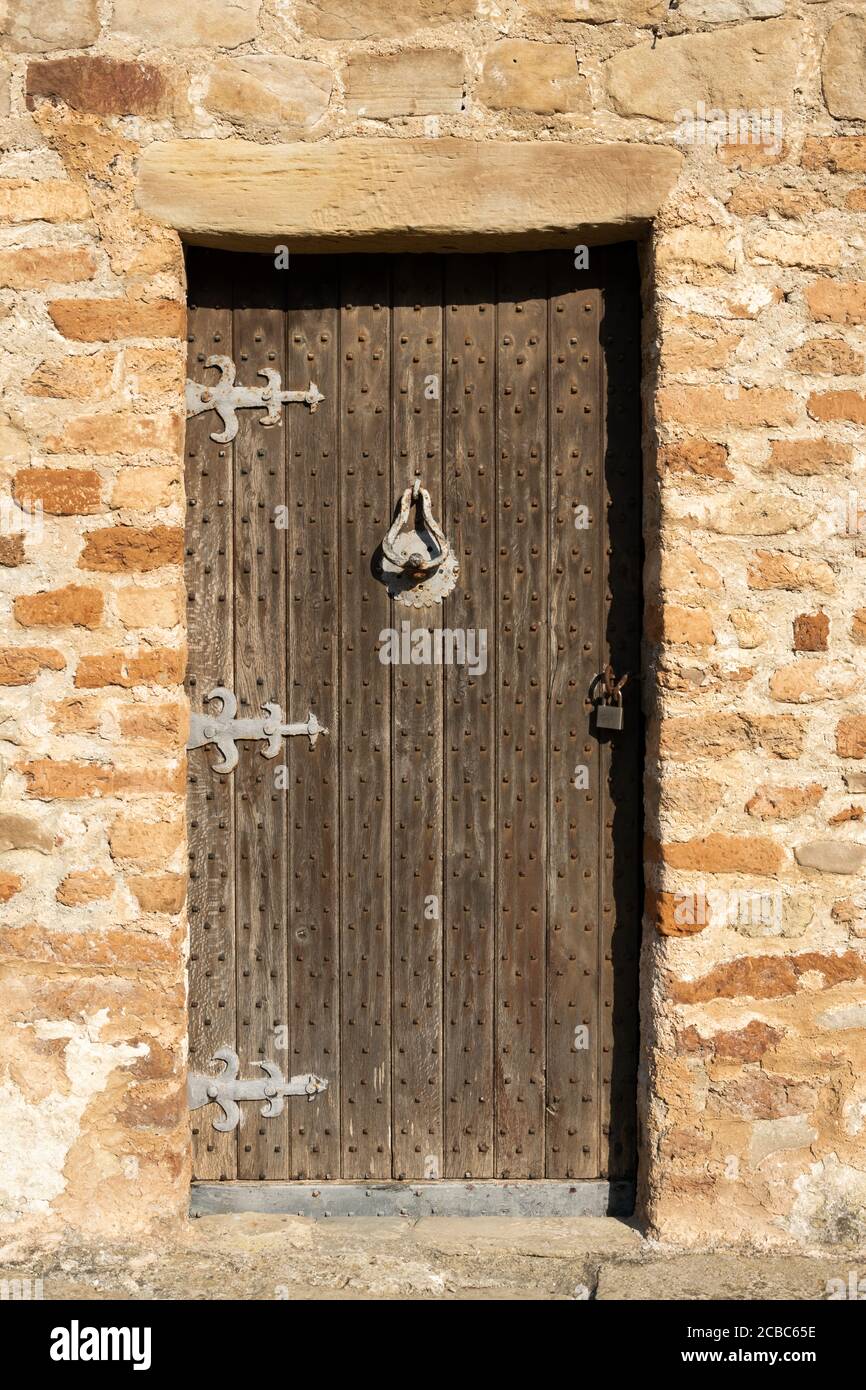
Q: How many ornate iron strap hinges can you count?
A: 3